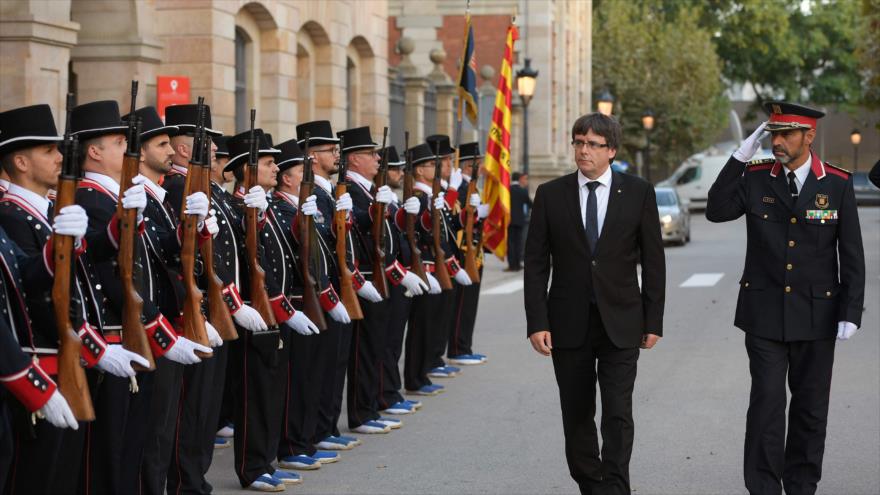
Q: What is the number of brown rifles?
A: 11